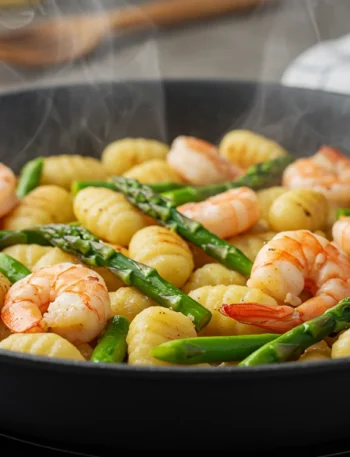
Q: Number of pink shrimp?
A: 7